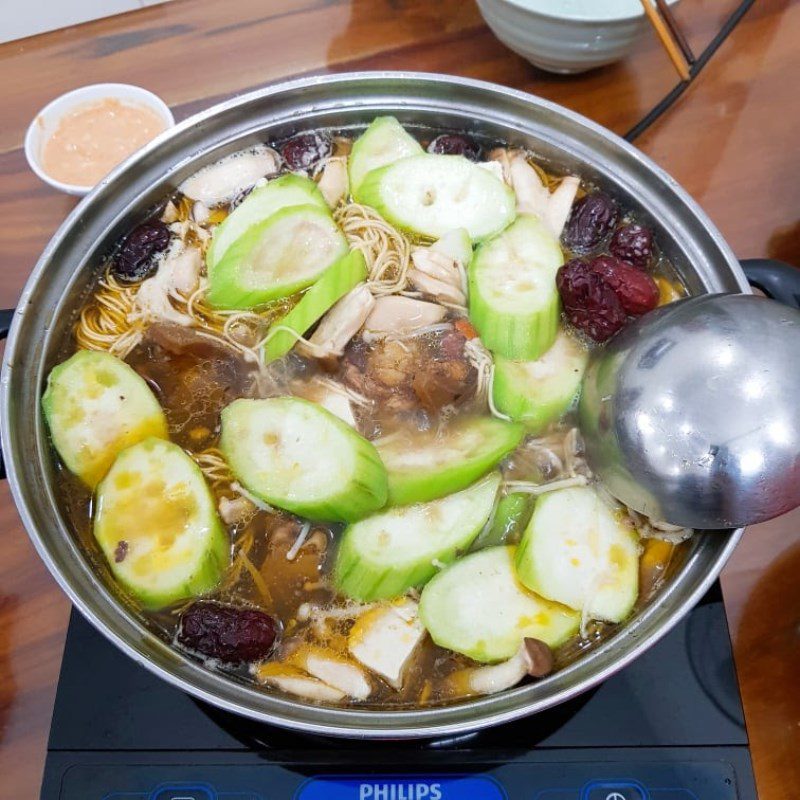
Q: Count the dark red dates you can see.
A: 8